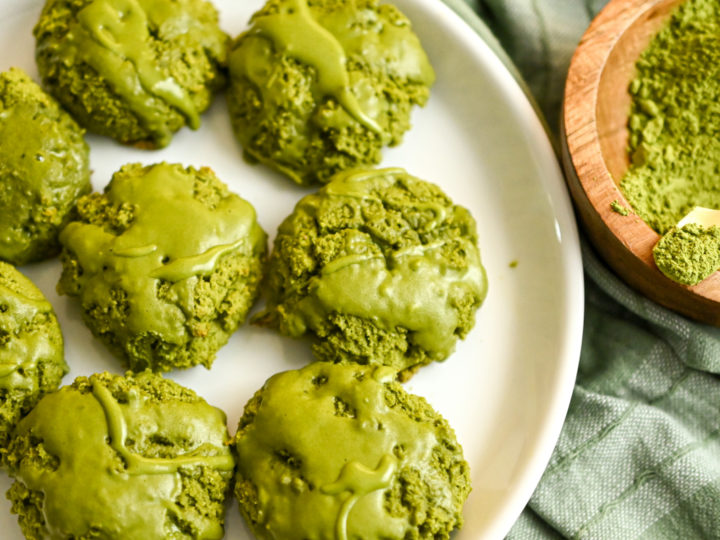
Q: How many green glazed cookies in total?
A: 8